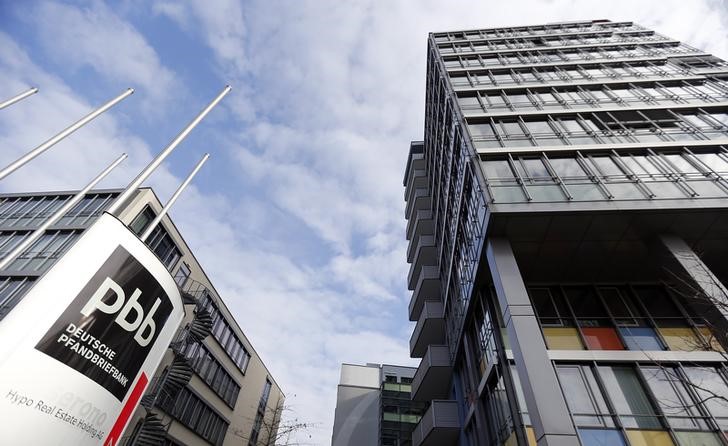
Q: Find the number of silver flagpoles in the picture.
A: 5